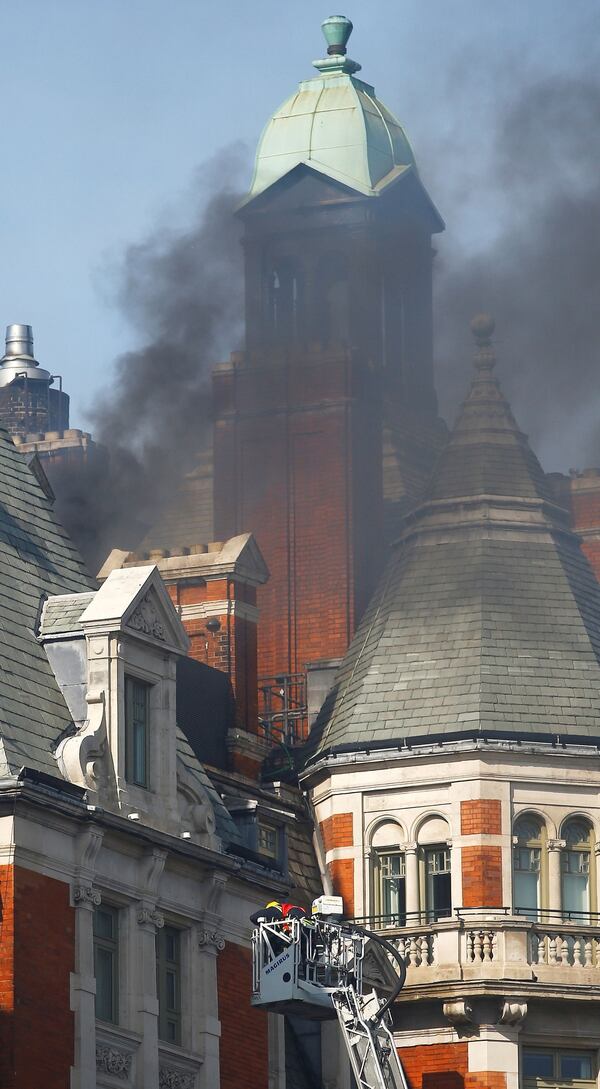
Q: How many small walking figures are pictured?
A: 0